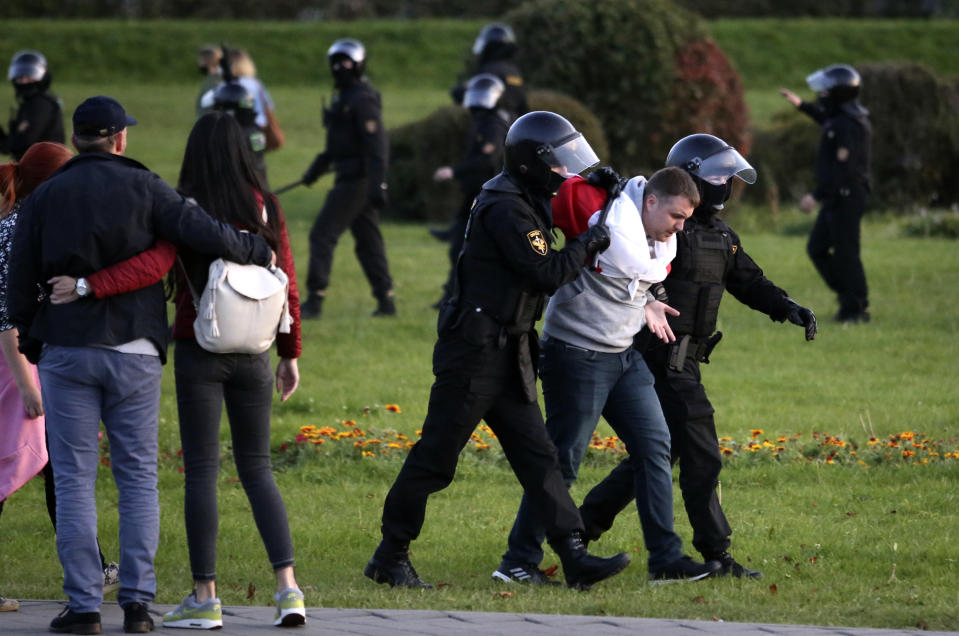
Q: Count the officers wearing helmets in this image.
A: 8